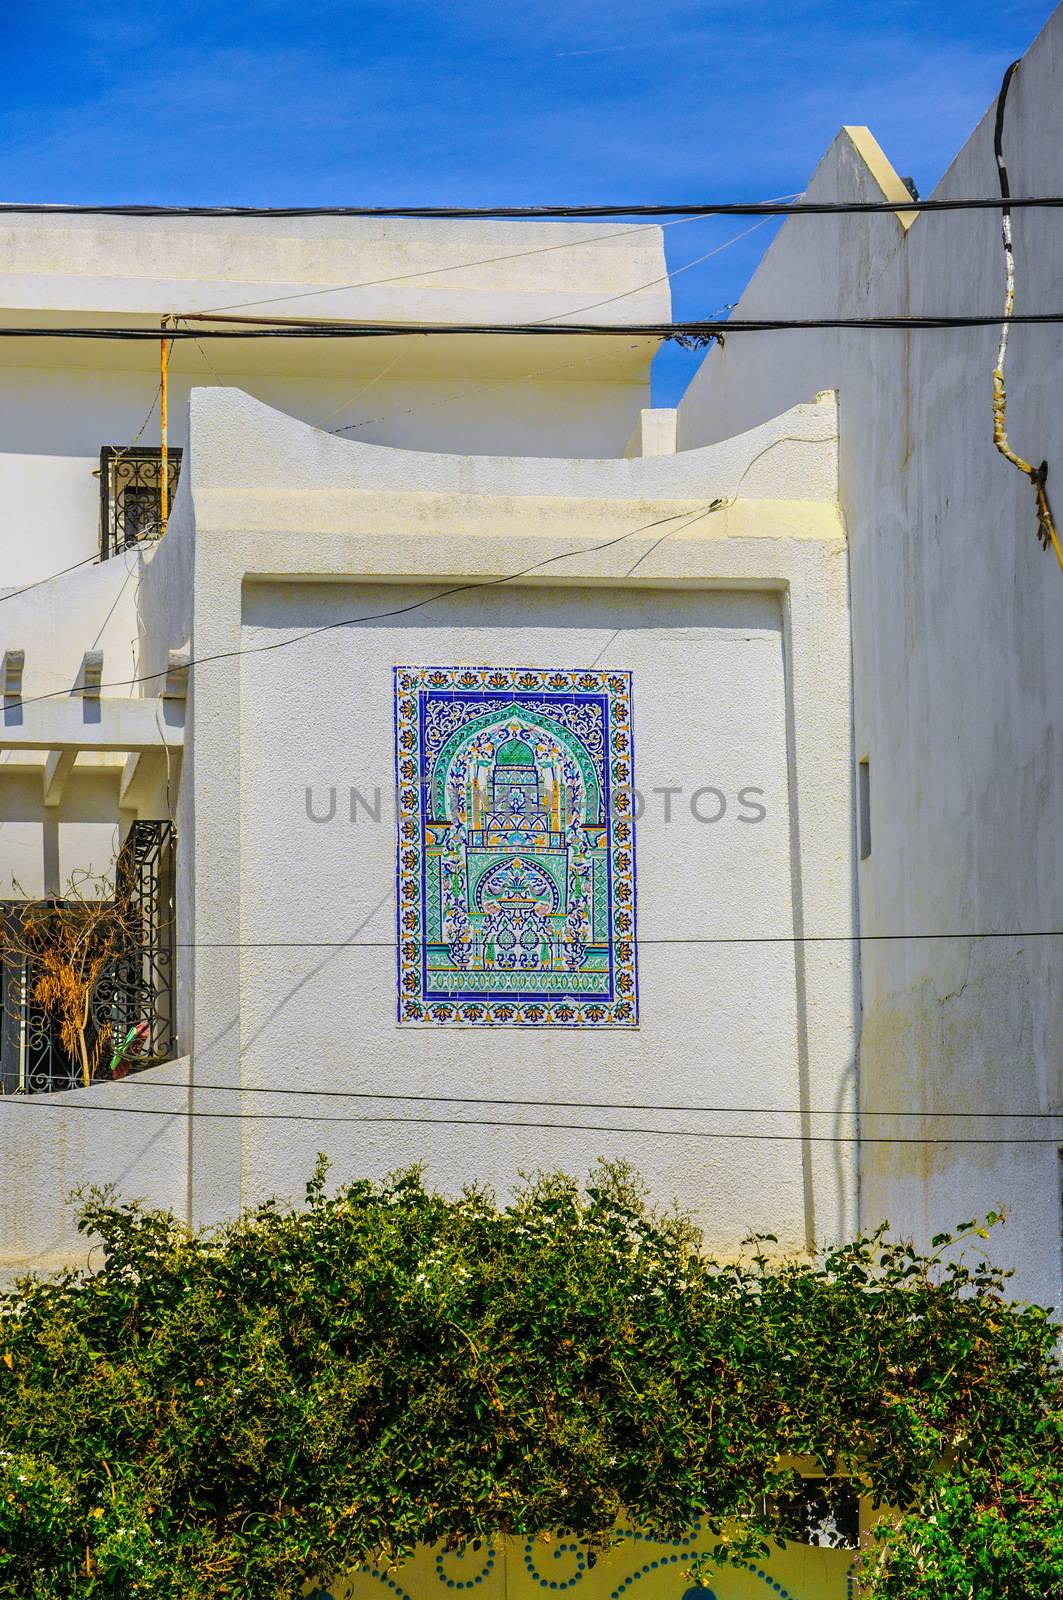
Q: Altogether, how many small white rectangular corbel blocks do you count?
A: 3